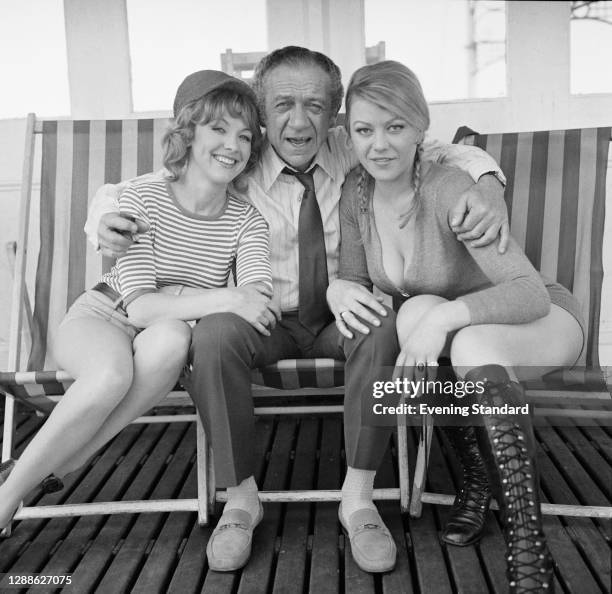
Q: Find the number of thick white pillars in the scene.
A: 3